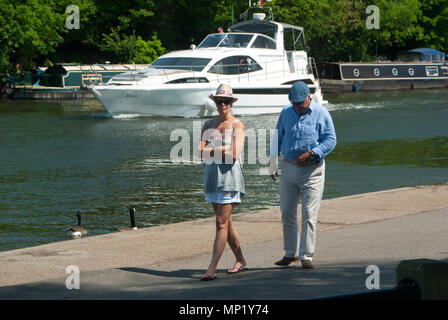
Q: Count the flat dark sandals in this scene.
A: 2